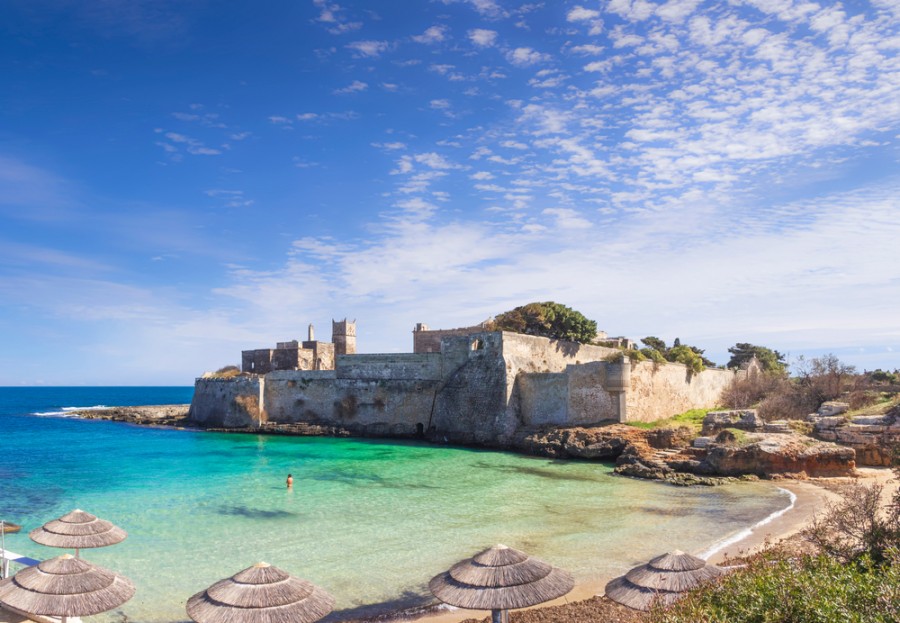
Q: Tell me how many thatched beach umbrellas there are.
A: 5